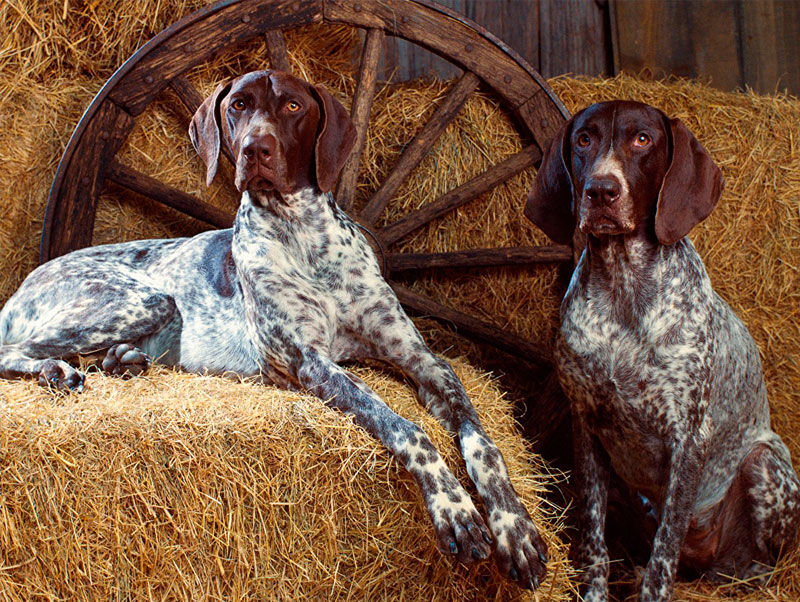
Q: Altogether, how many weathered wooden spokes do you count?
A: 8